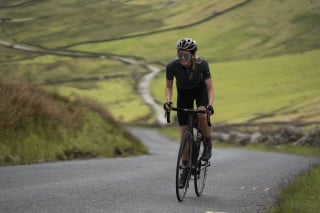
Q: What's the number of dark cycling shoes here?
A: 2